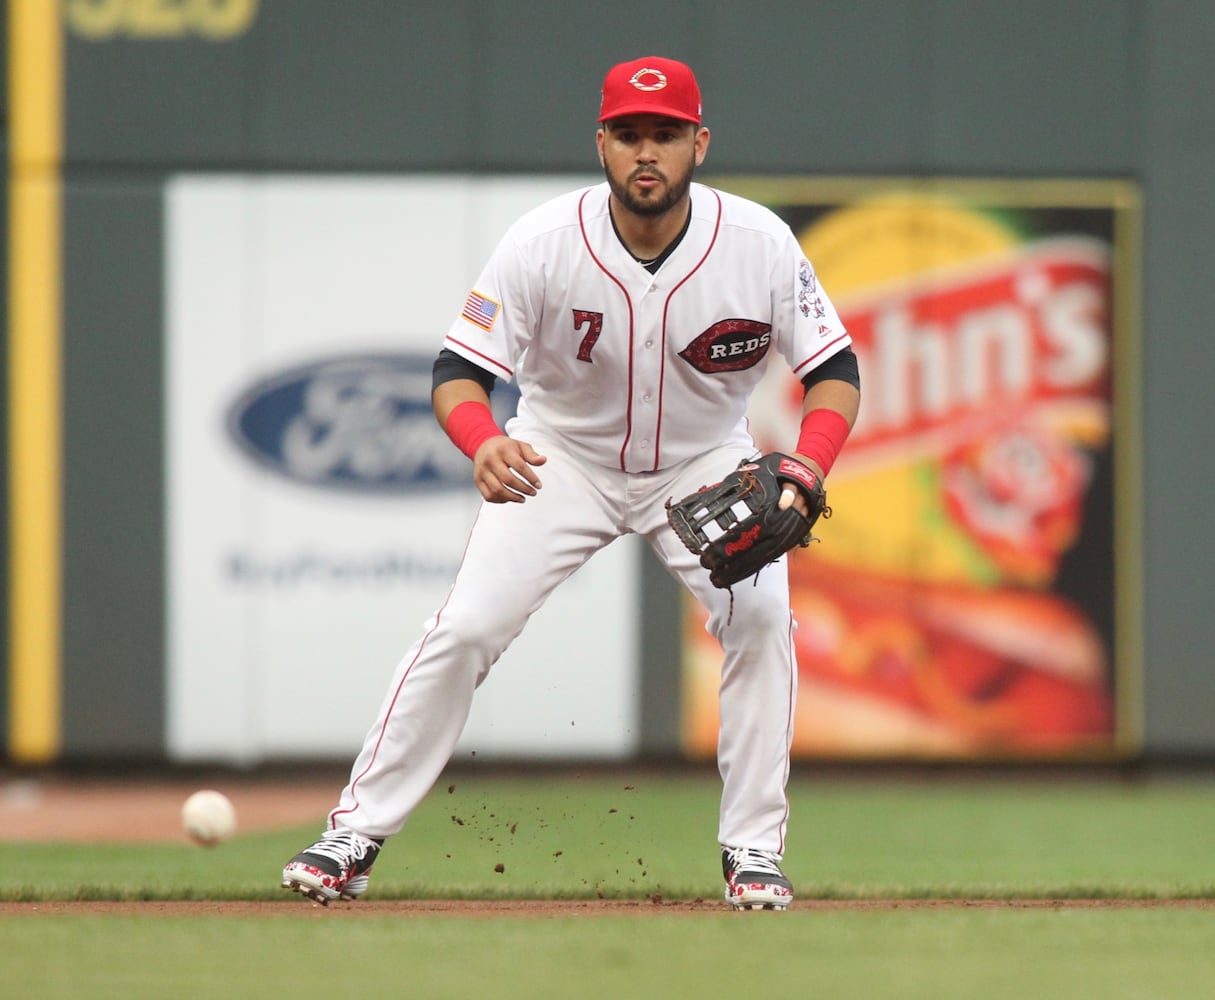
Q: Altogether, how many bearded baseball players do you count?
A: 1